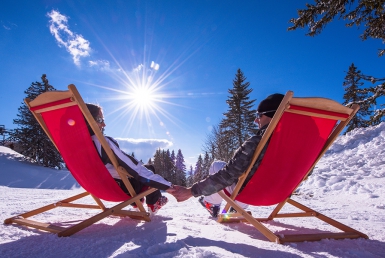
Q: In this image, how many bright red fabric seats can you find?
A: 2